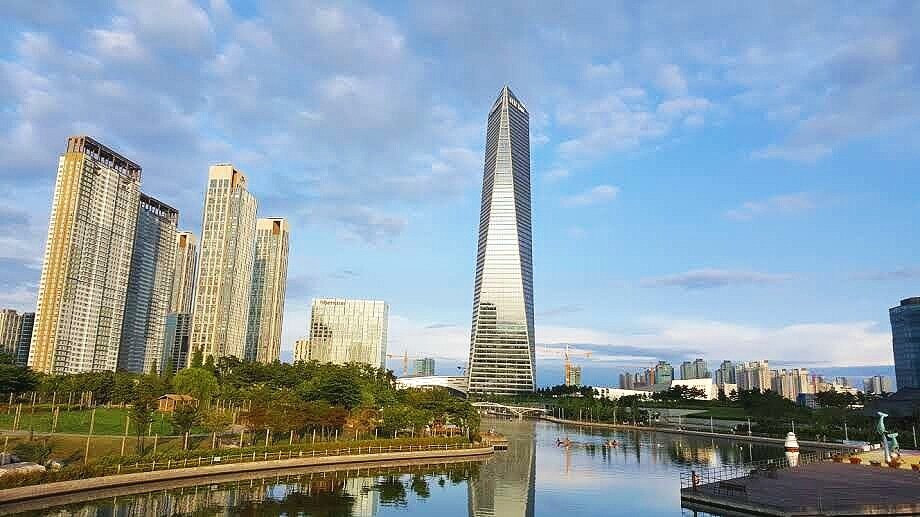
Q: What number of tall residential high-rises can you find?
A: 5